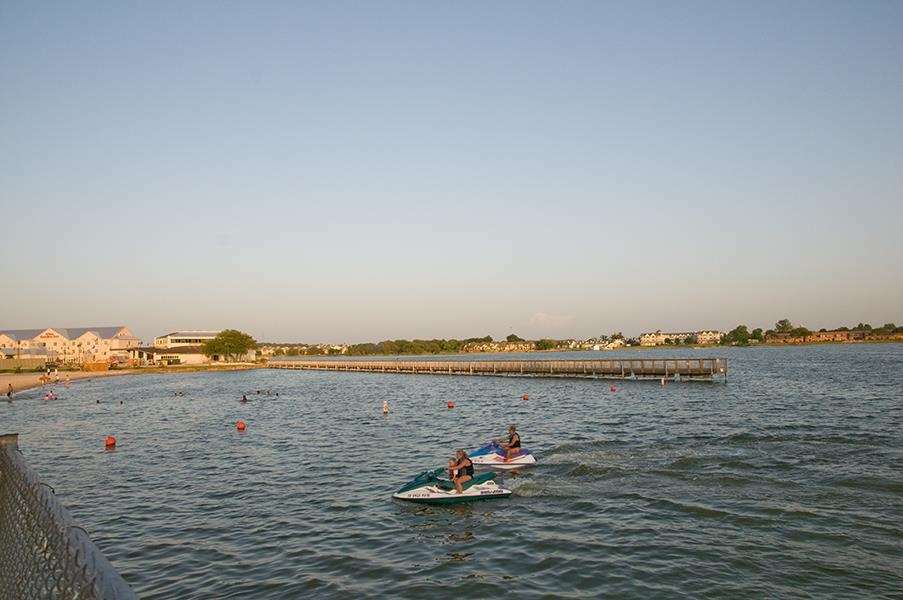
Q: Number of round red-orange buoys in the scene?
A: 5